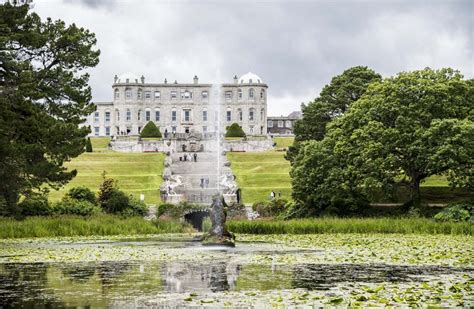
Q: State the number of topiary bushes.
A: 2